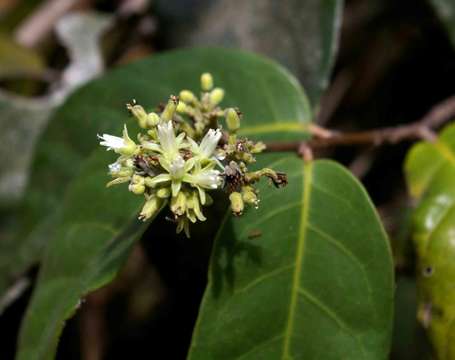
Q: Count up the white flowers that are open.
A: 5